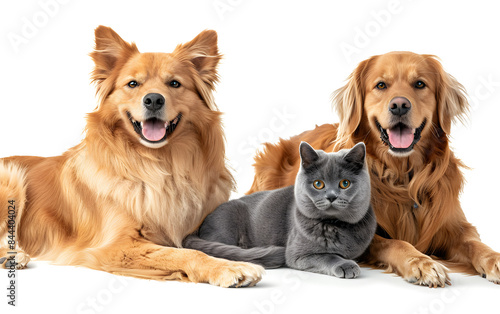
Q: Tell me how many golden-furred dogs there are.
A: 2